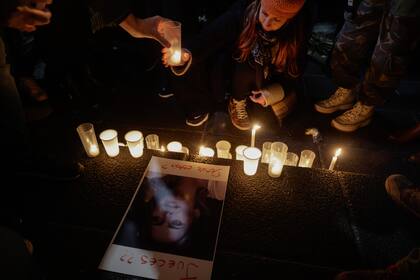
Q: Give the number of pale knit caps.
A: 1